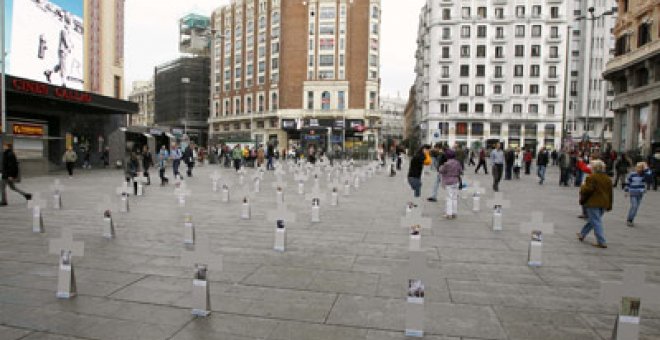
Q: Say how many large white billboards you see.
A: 1